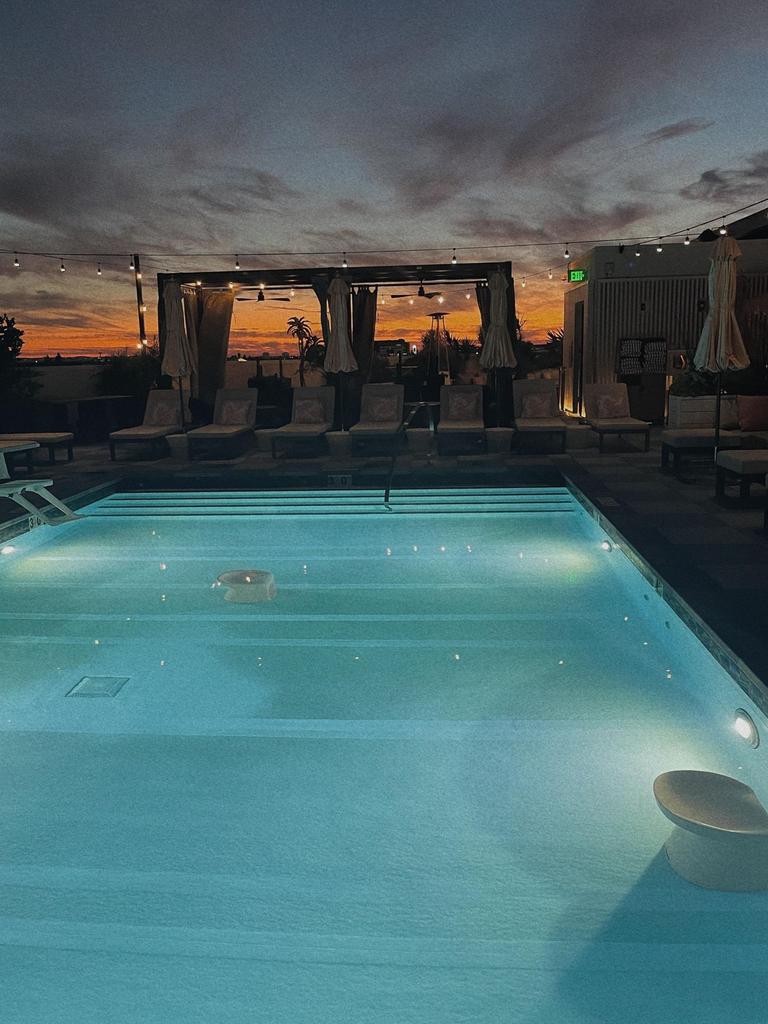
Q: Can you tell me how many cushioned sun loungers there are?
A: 7